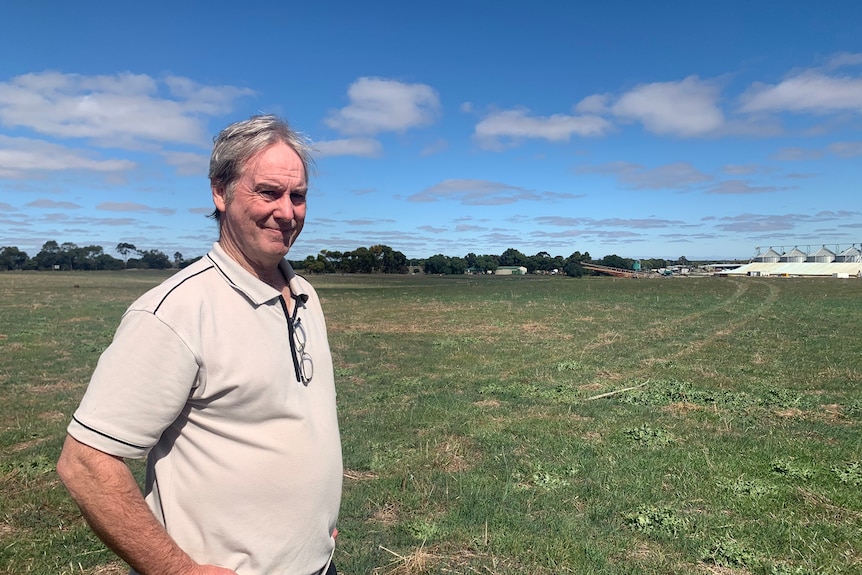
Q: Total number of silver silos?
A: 4